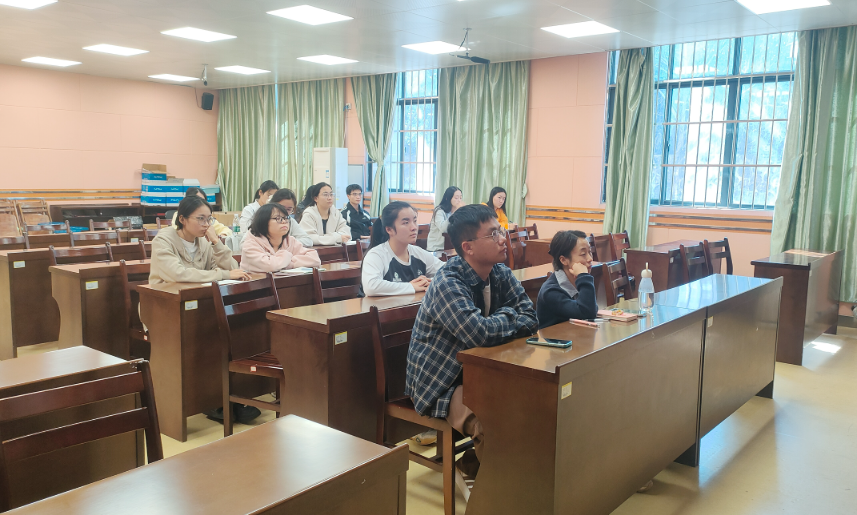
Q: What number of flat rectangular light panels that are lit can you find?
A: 11